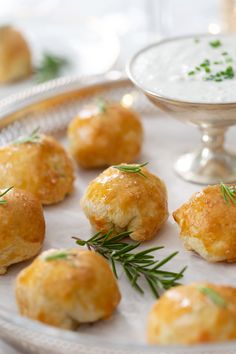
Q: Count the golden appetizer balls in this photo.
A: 8